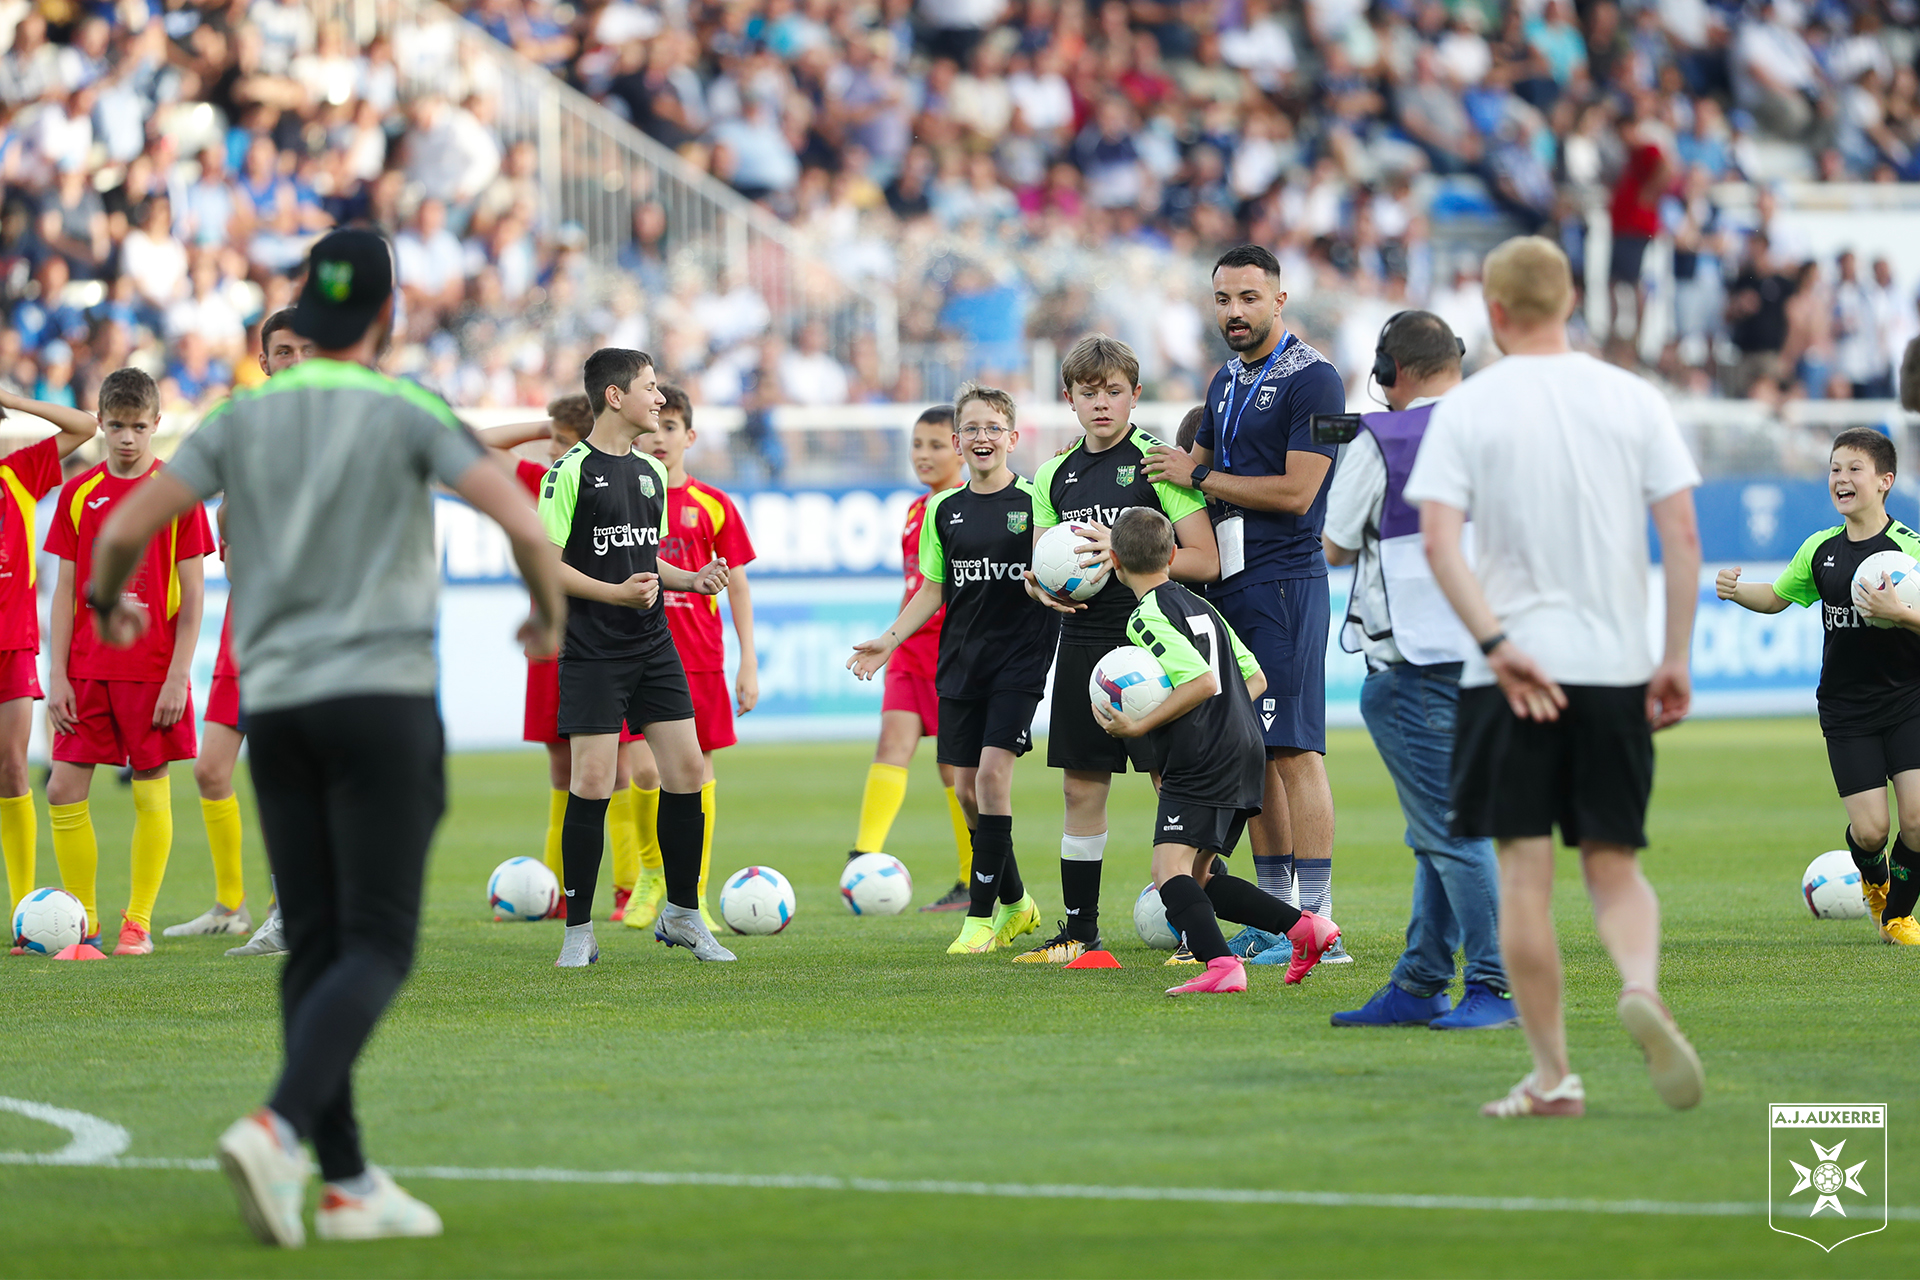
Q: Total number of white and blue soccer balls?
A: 9